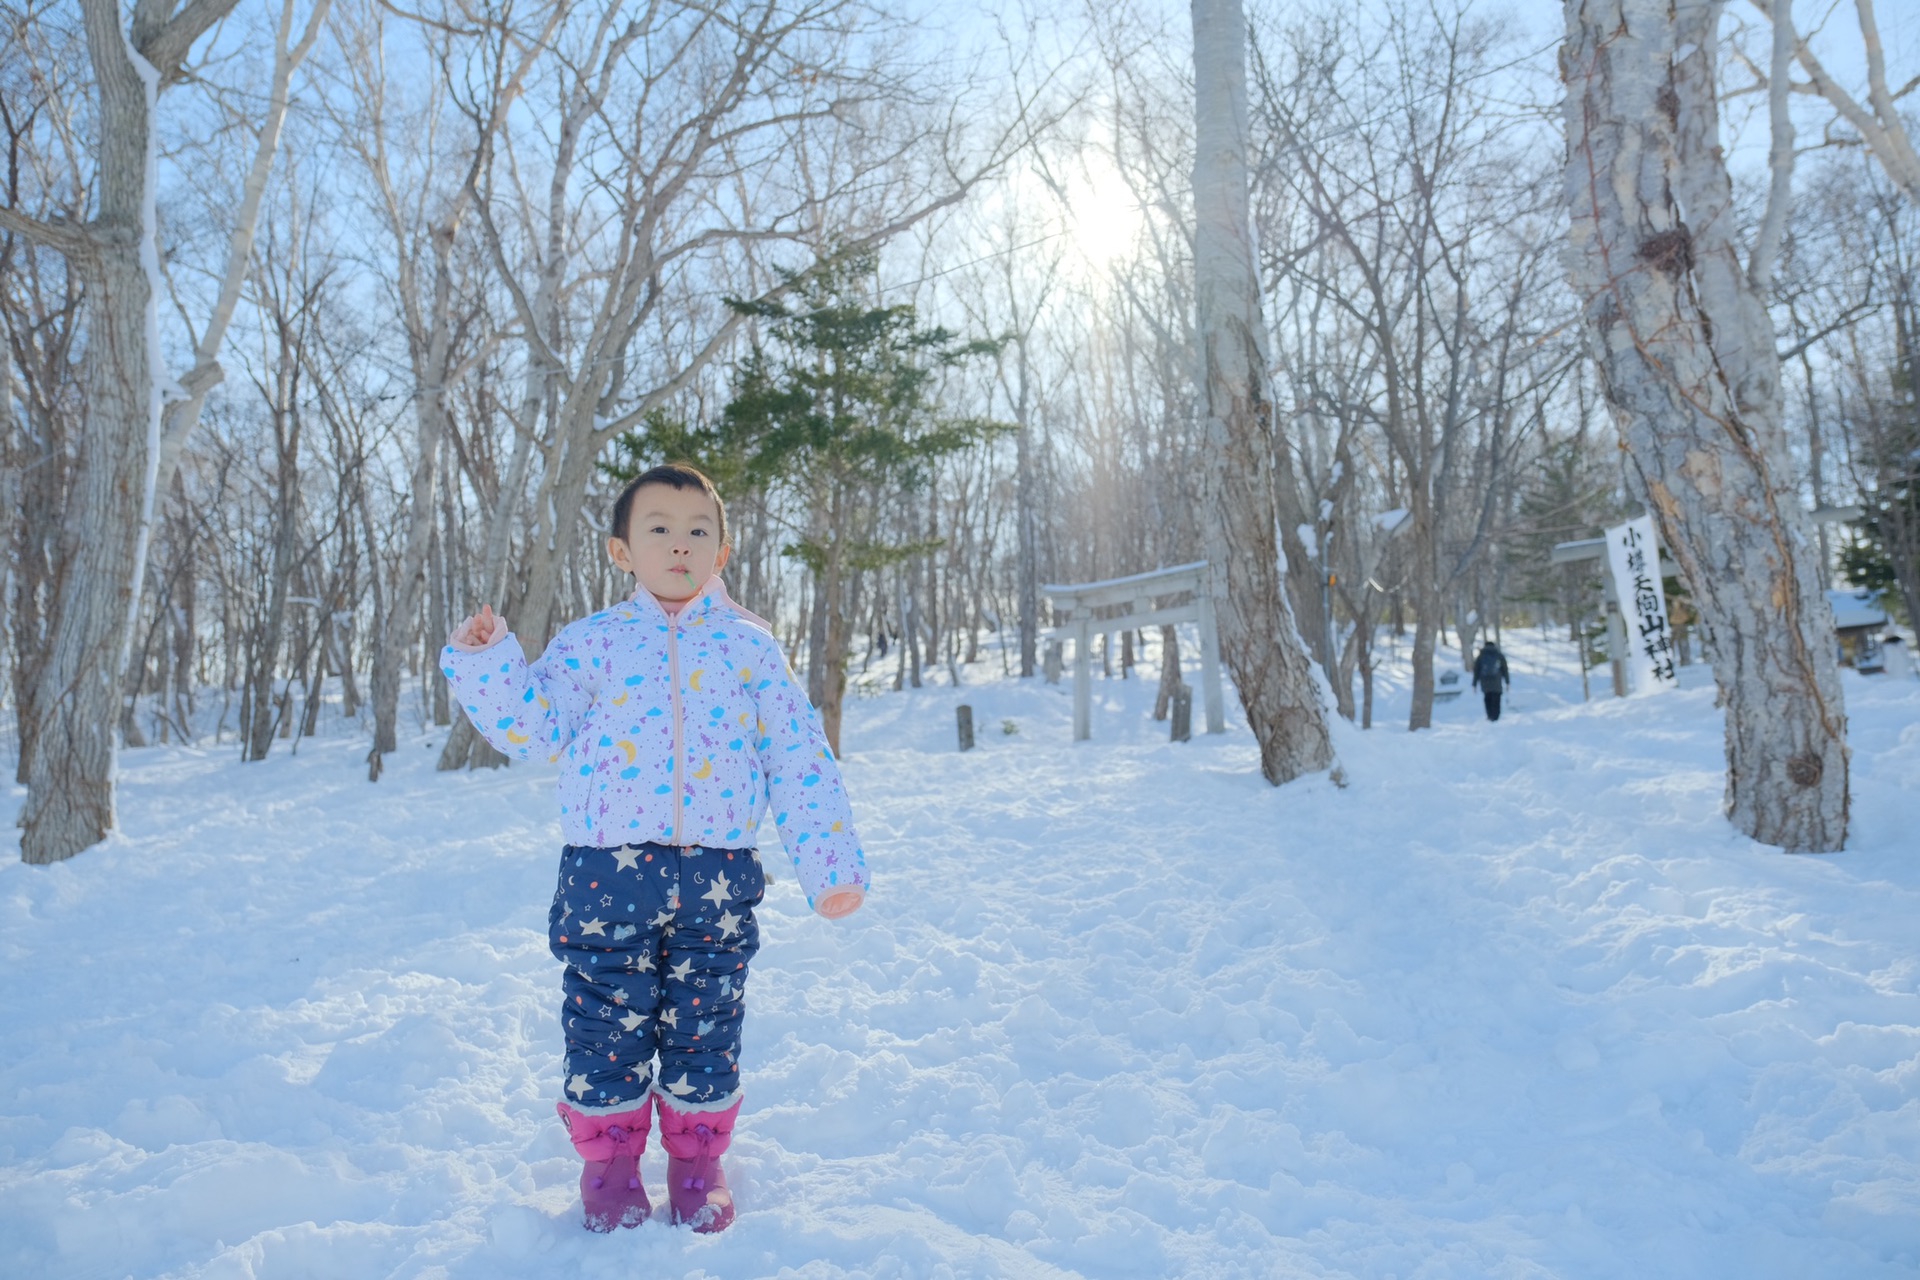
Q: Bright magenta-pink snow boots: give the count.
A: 2